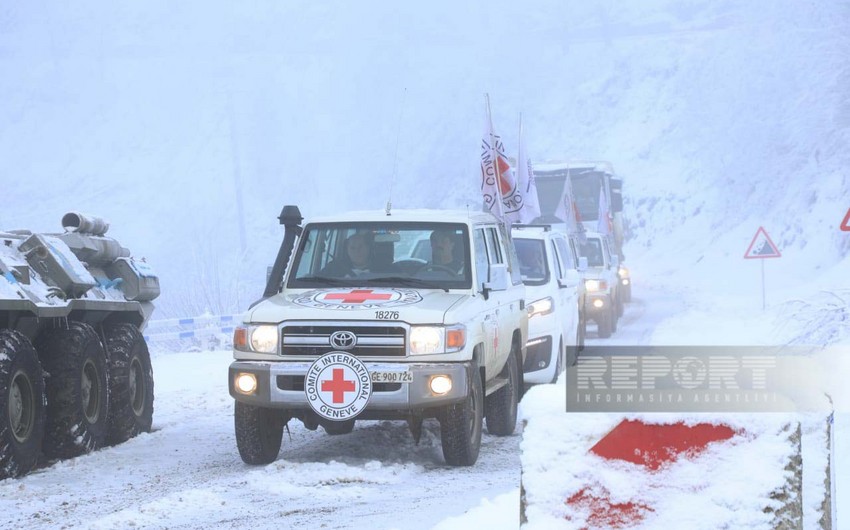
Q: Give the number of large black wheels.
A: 3